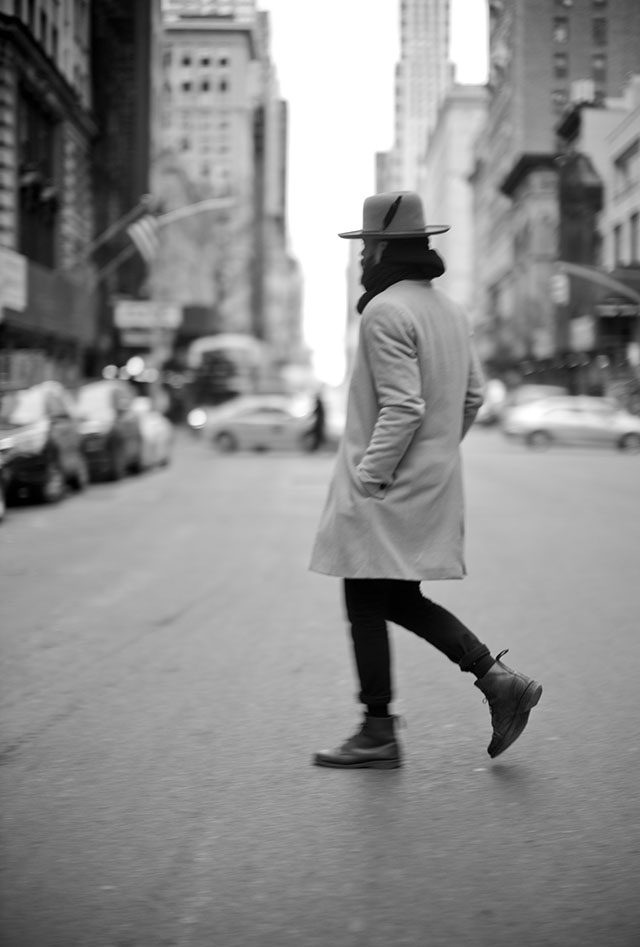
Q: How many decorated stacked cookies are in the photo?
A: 0